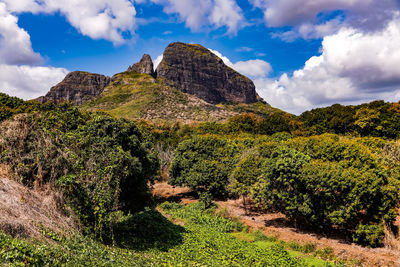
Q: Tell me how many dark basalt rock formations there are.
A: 3